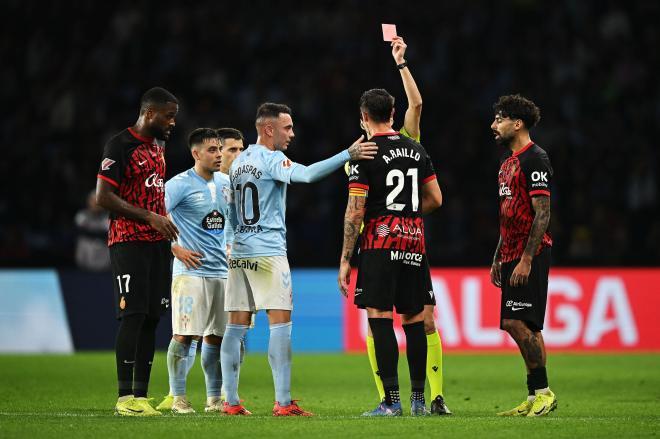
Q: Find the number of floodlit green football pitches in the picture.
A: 1